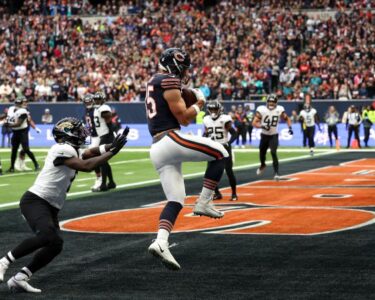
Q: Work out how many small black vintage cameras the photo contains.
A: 0